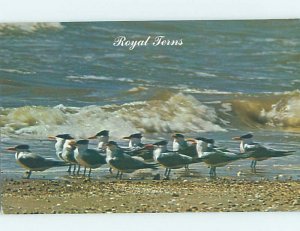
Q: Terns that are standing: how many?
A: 12